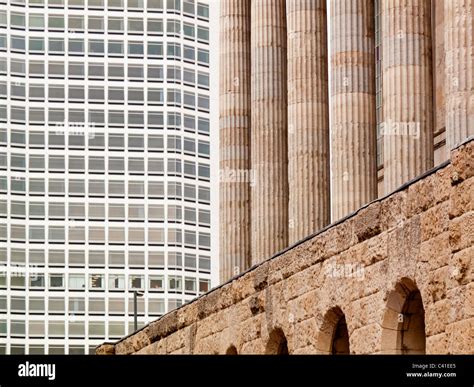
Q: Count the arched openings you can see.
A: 4